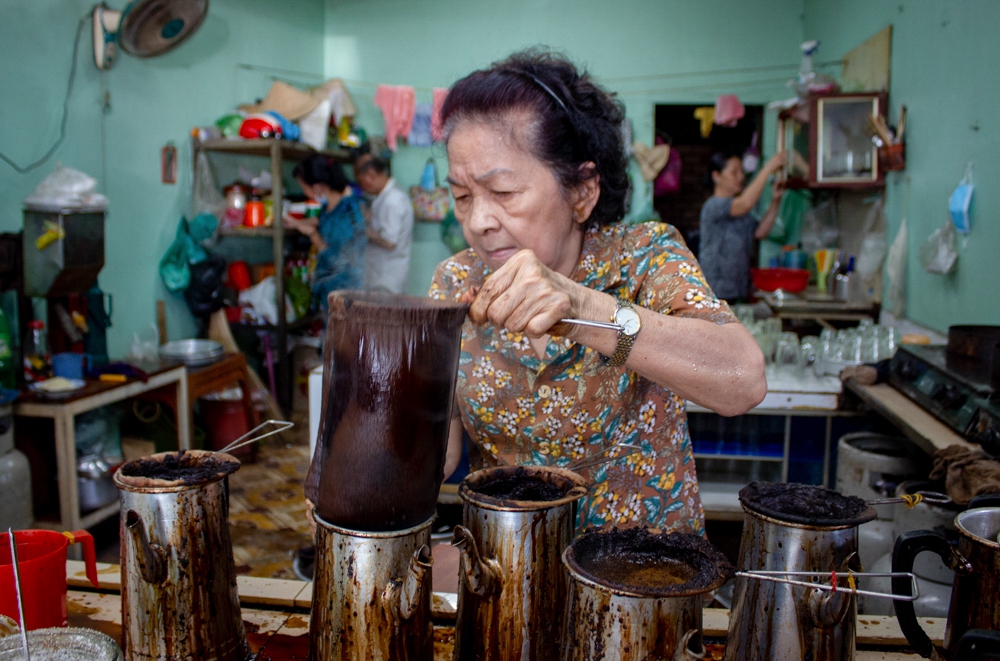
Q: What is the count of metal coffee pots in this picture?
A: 6